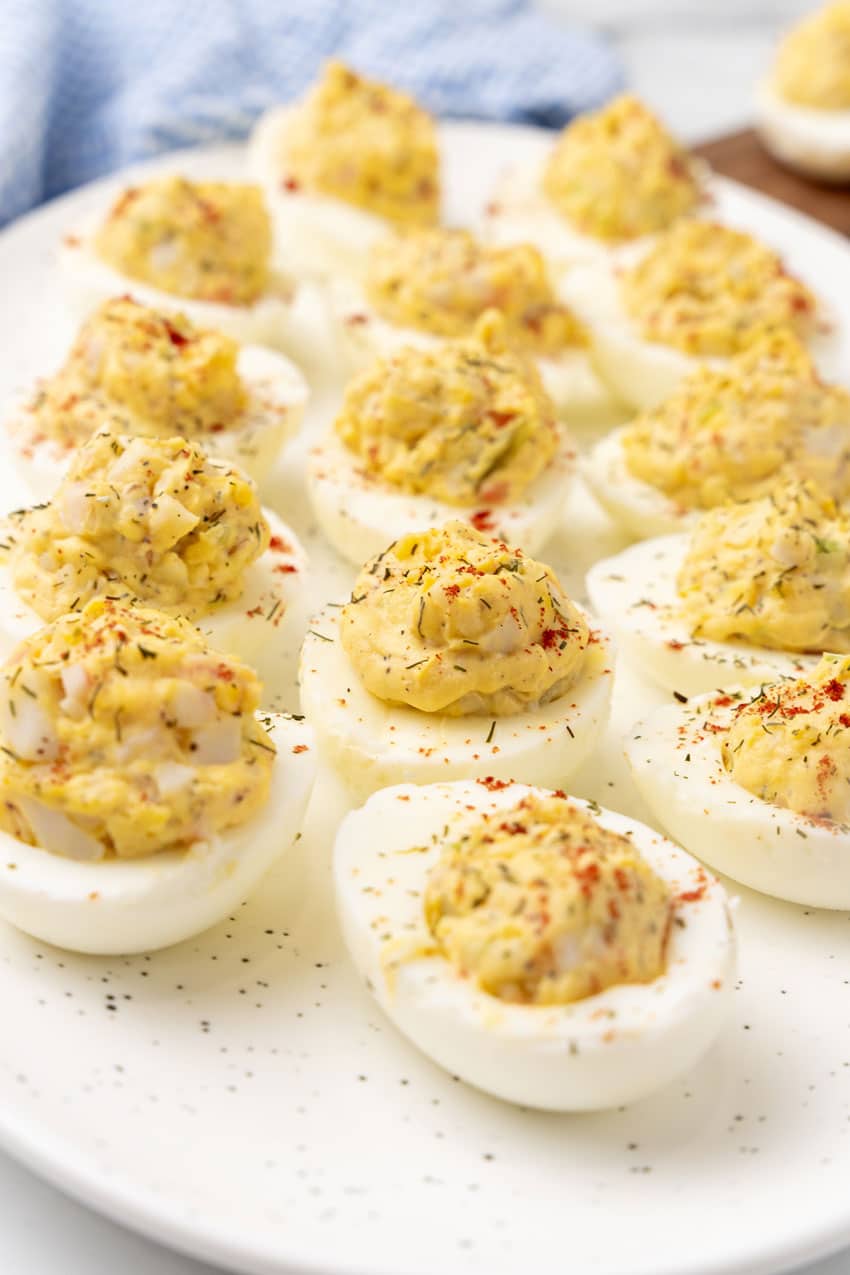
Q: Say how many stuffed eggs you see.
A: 15